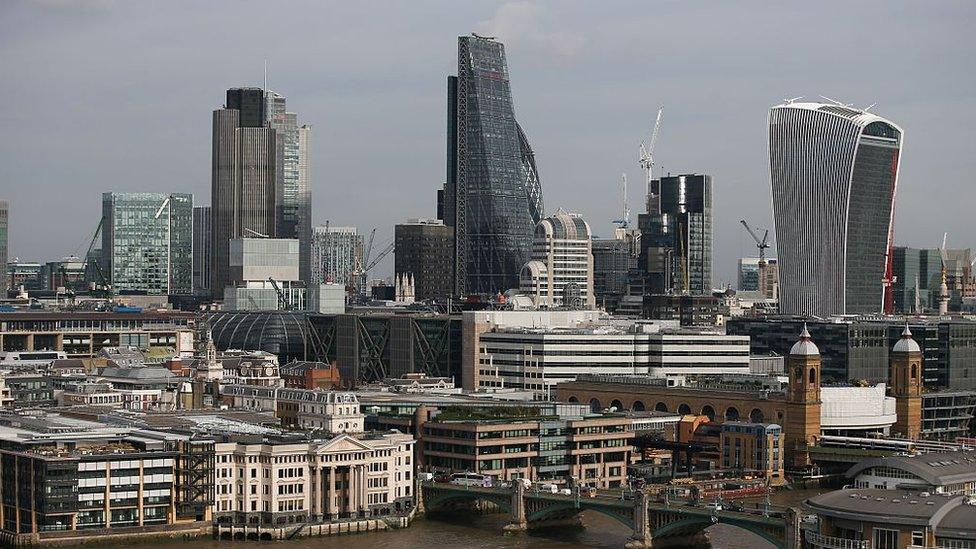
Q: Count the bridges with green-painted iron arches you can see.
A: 1